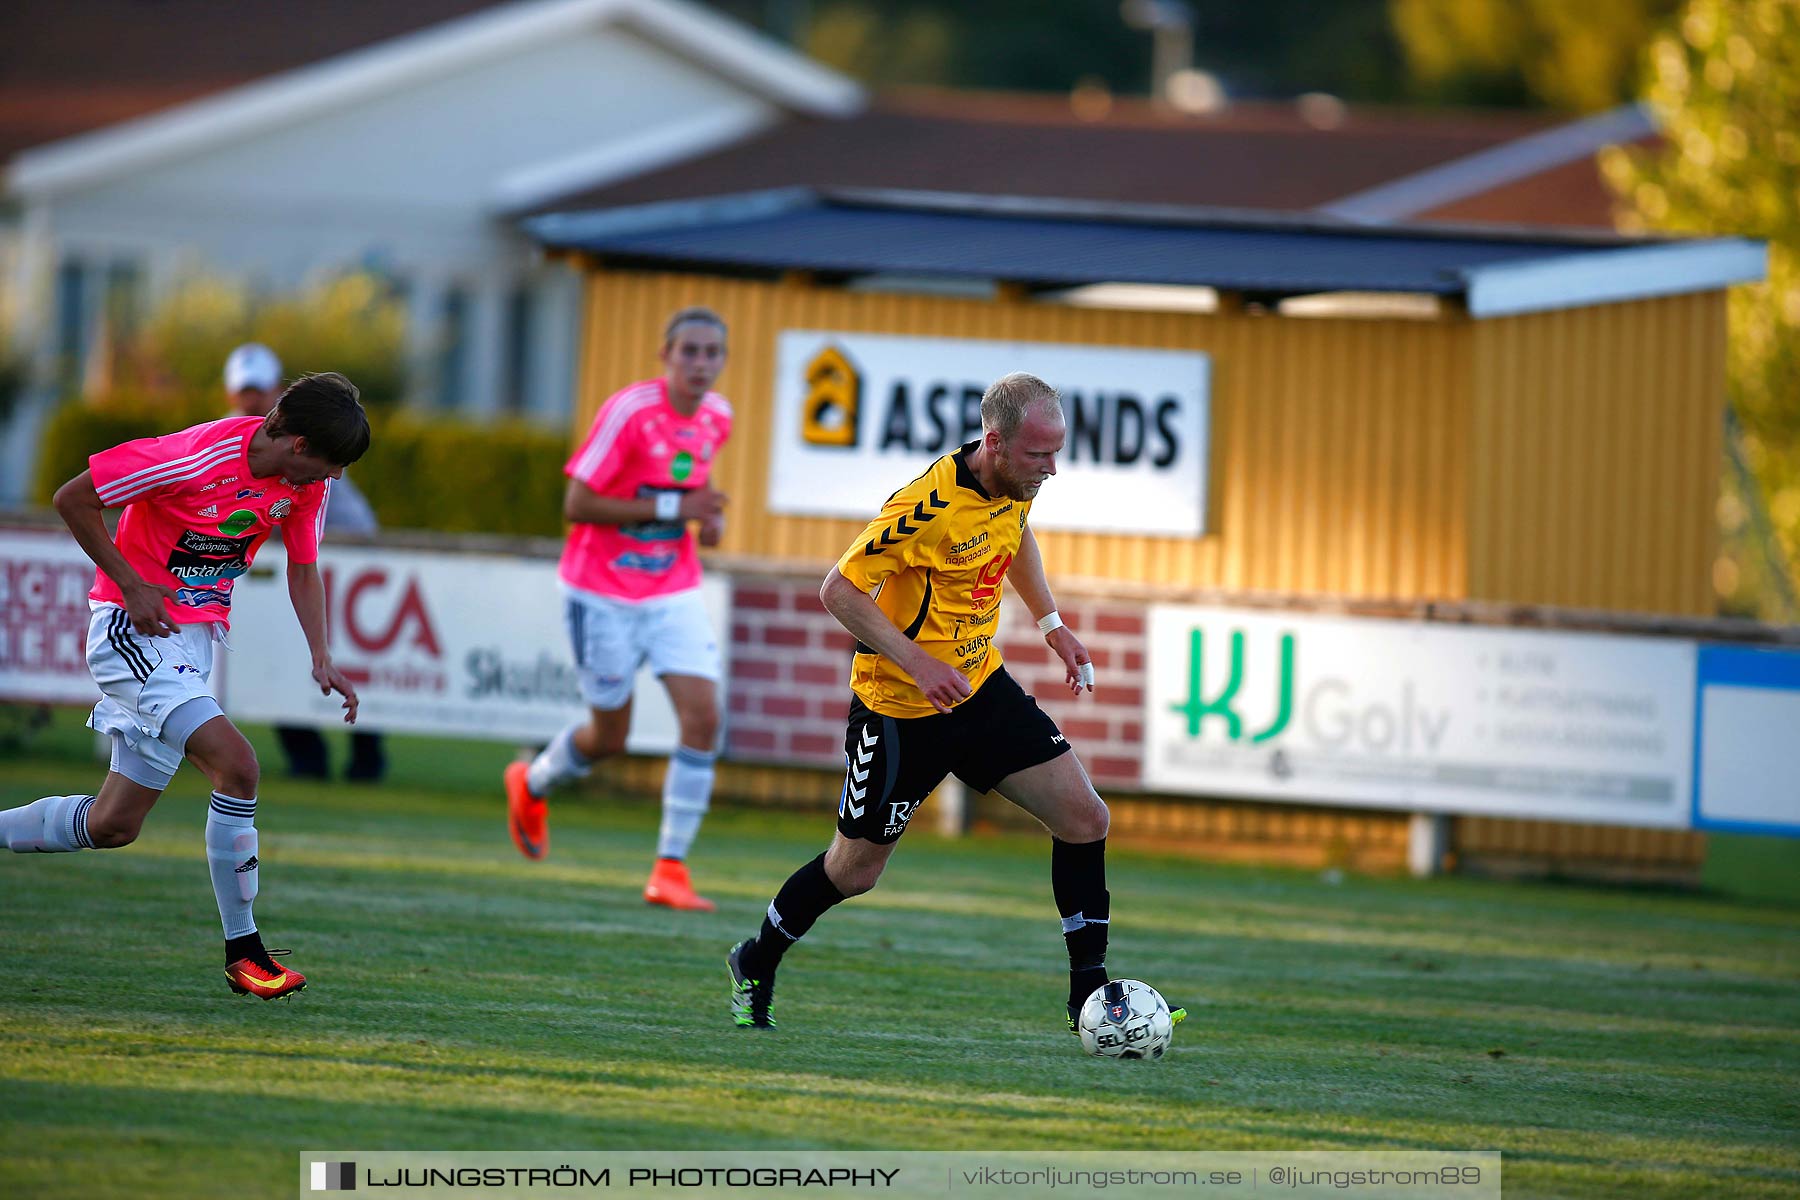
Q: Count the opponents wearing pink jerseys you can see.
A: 2